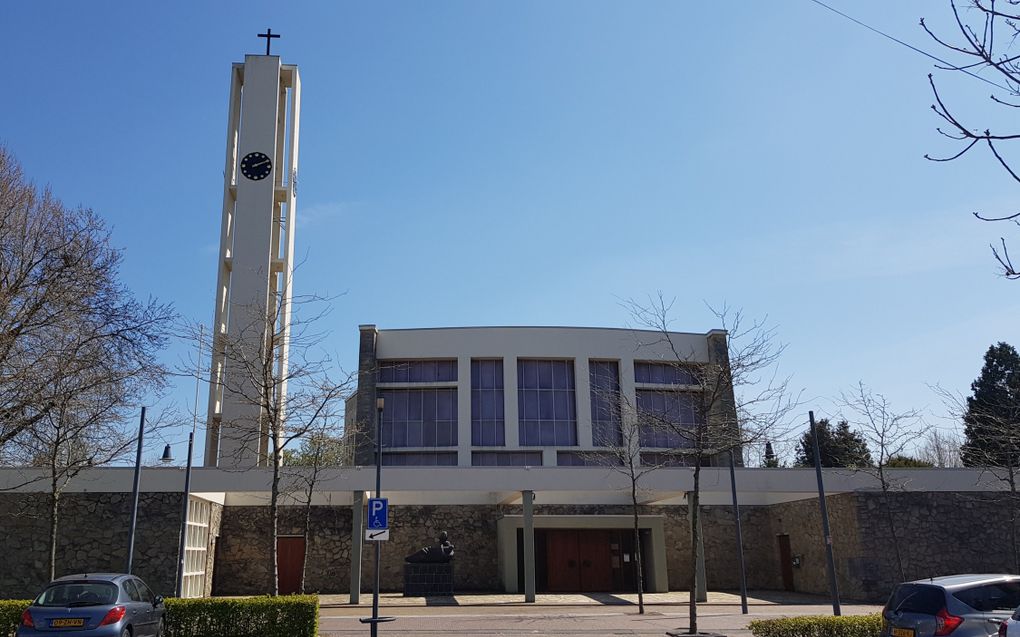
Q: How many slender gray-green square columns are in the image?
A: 3